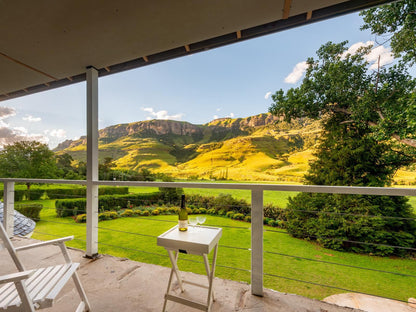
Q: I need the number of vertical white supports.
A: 3